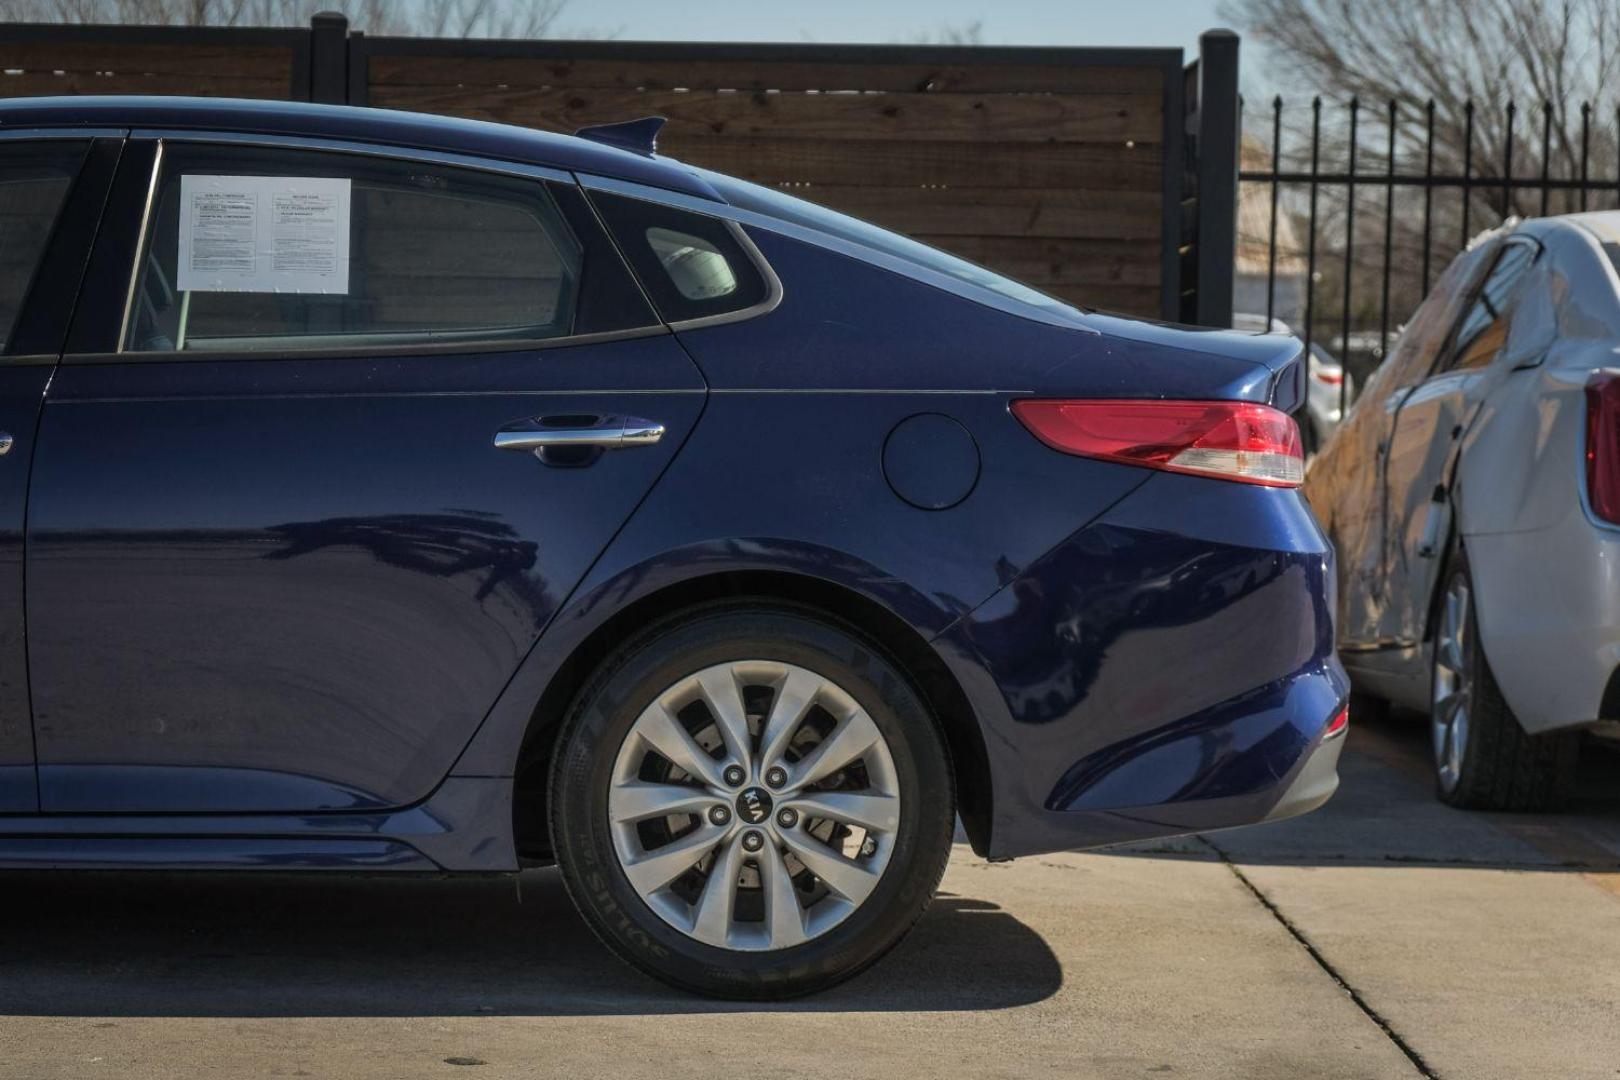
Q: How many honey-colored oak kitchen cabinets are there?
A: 0